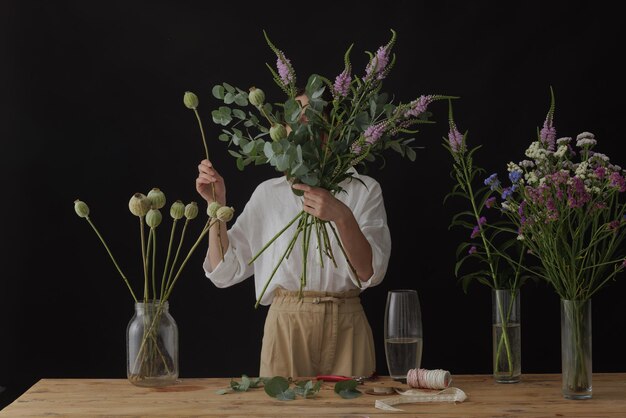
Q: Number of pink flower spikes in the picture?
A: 7